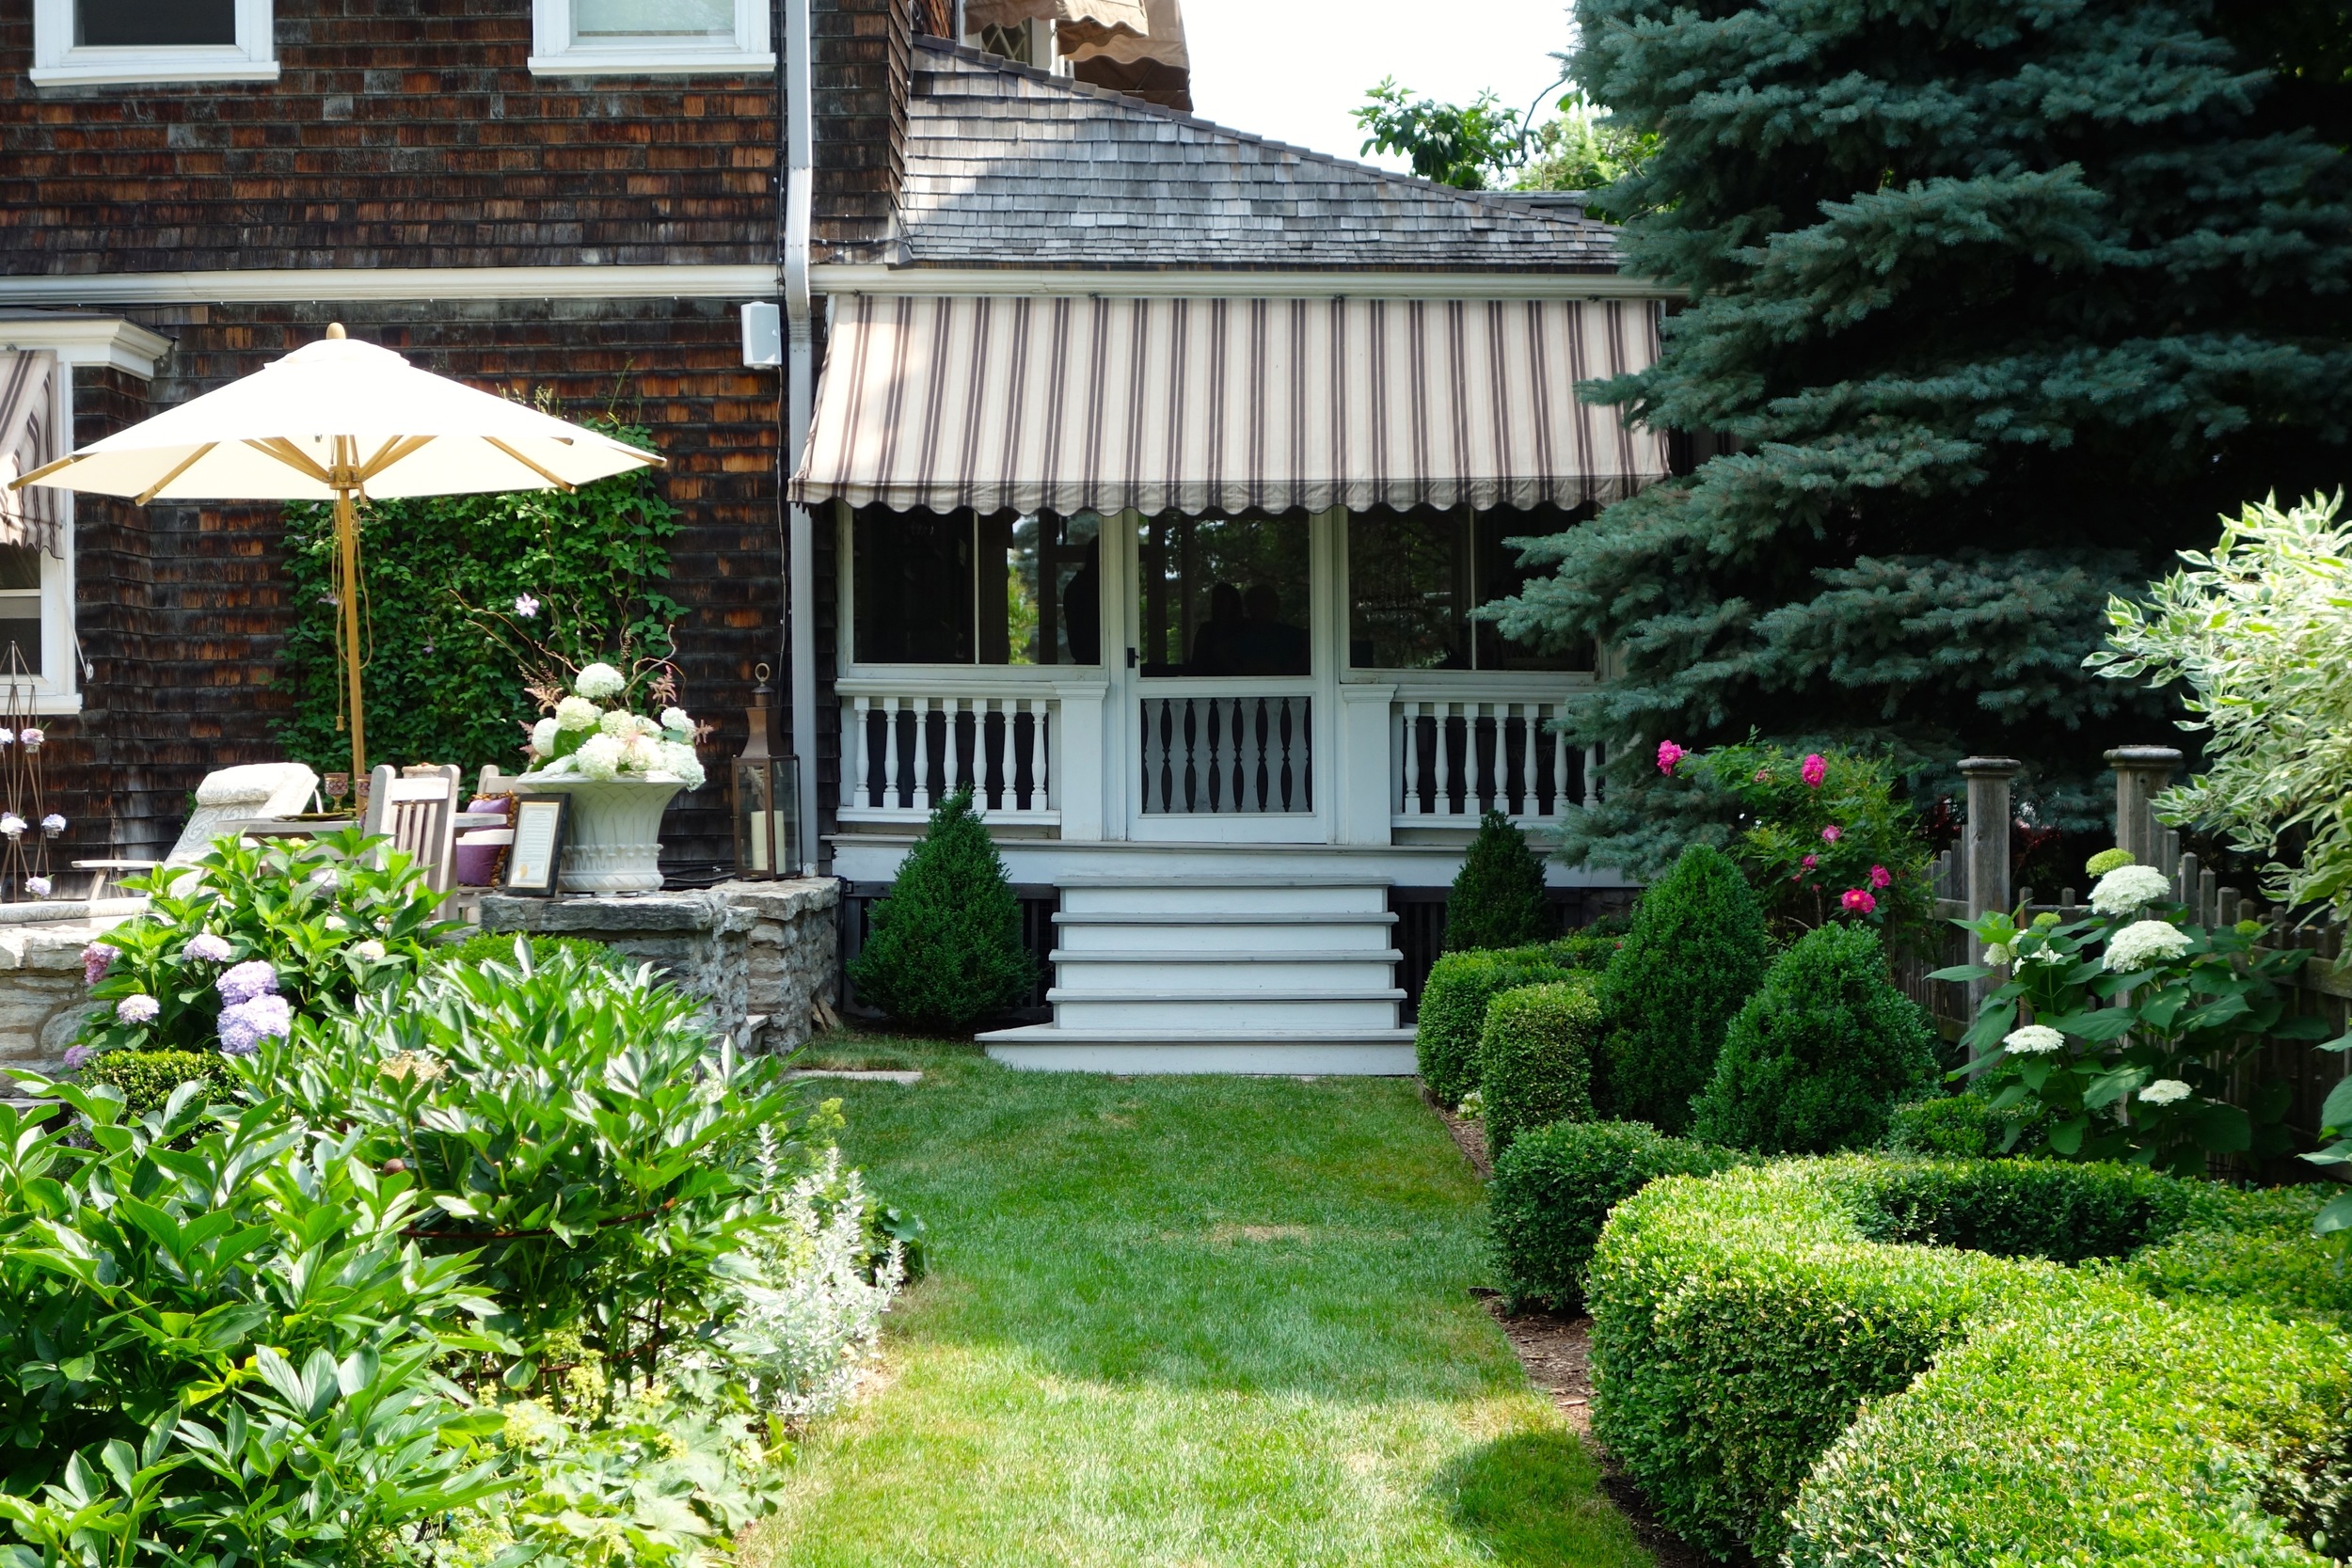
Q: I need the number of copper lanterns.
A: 1